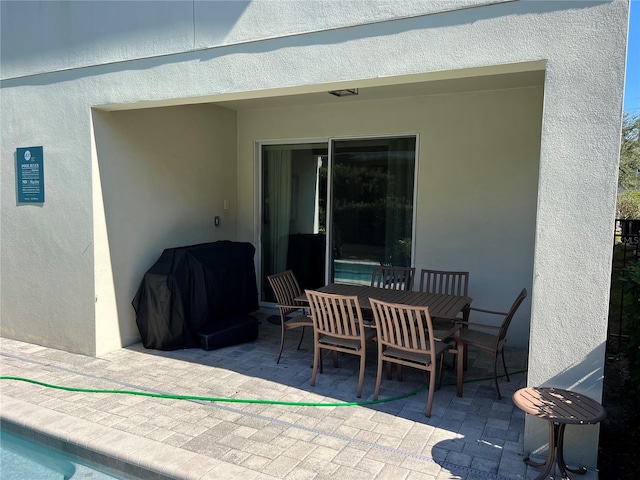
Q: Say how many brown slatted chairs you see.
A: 6